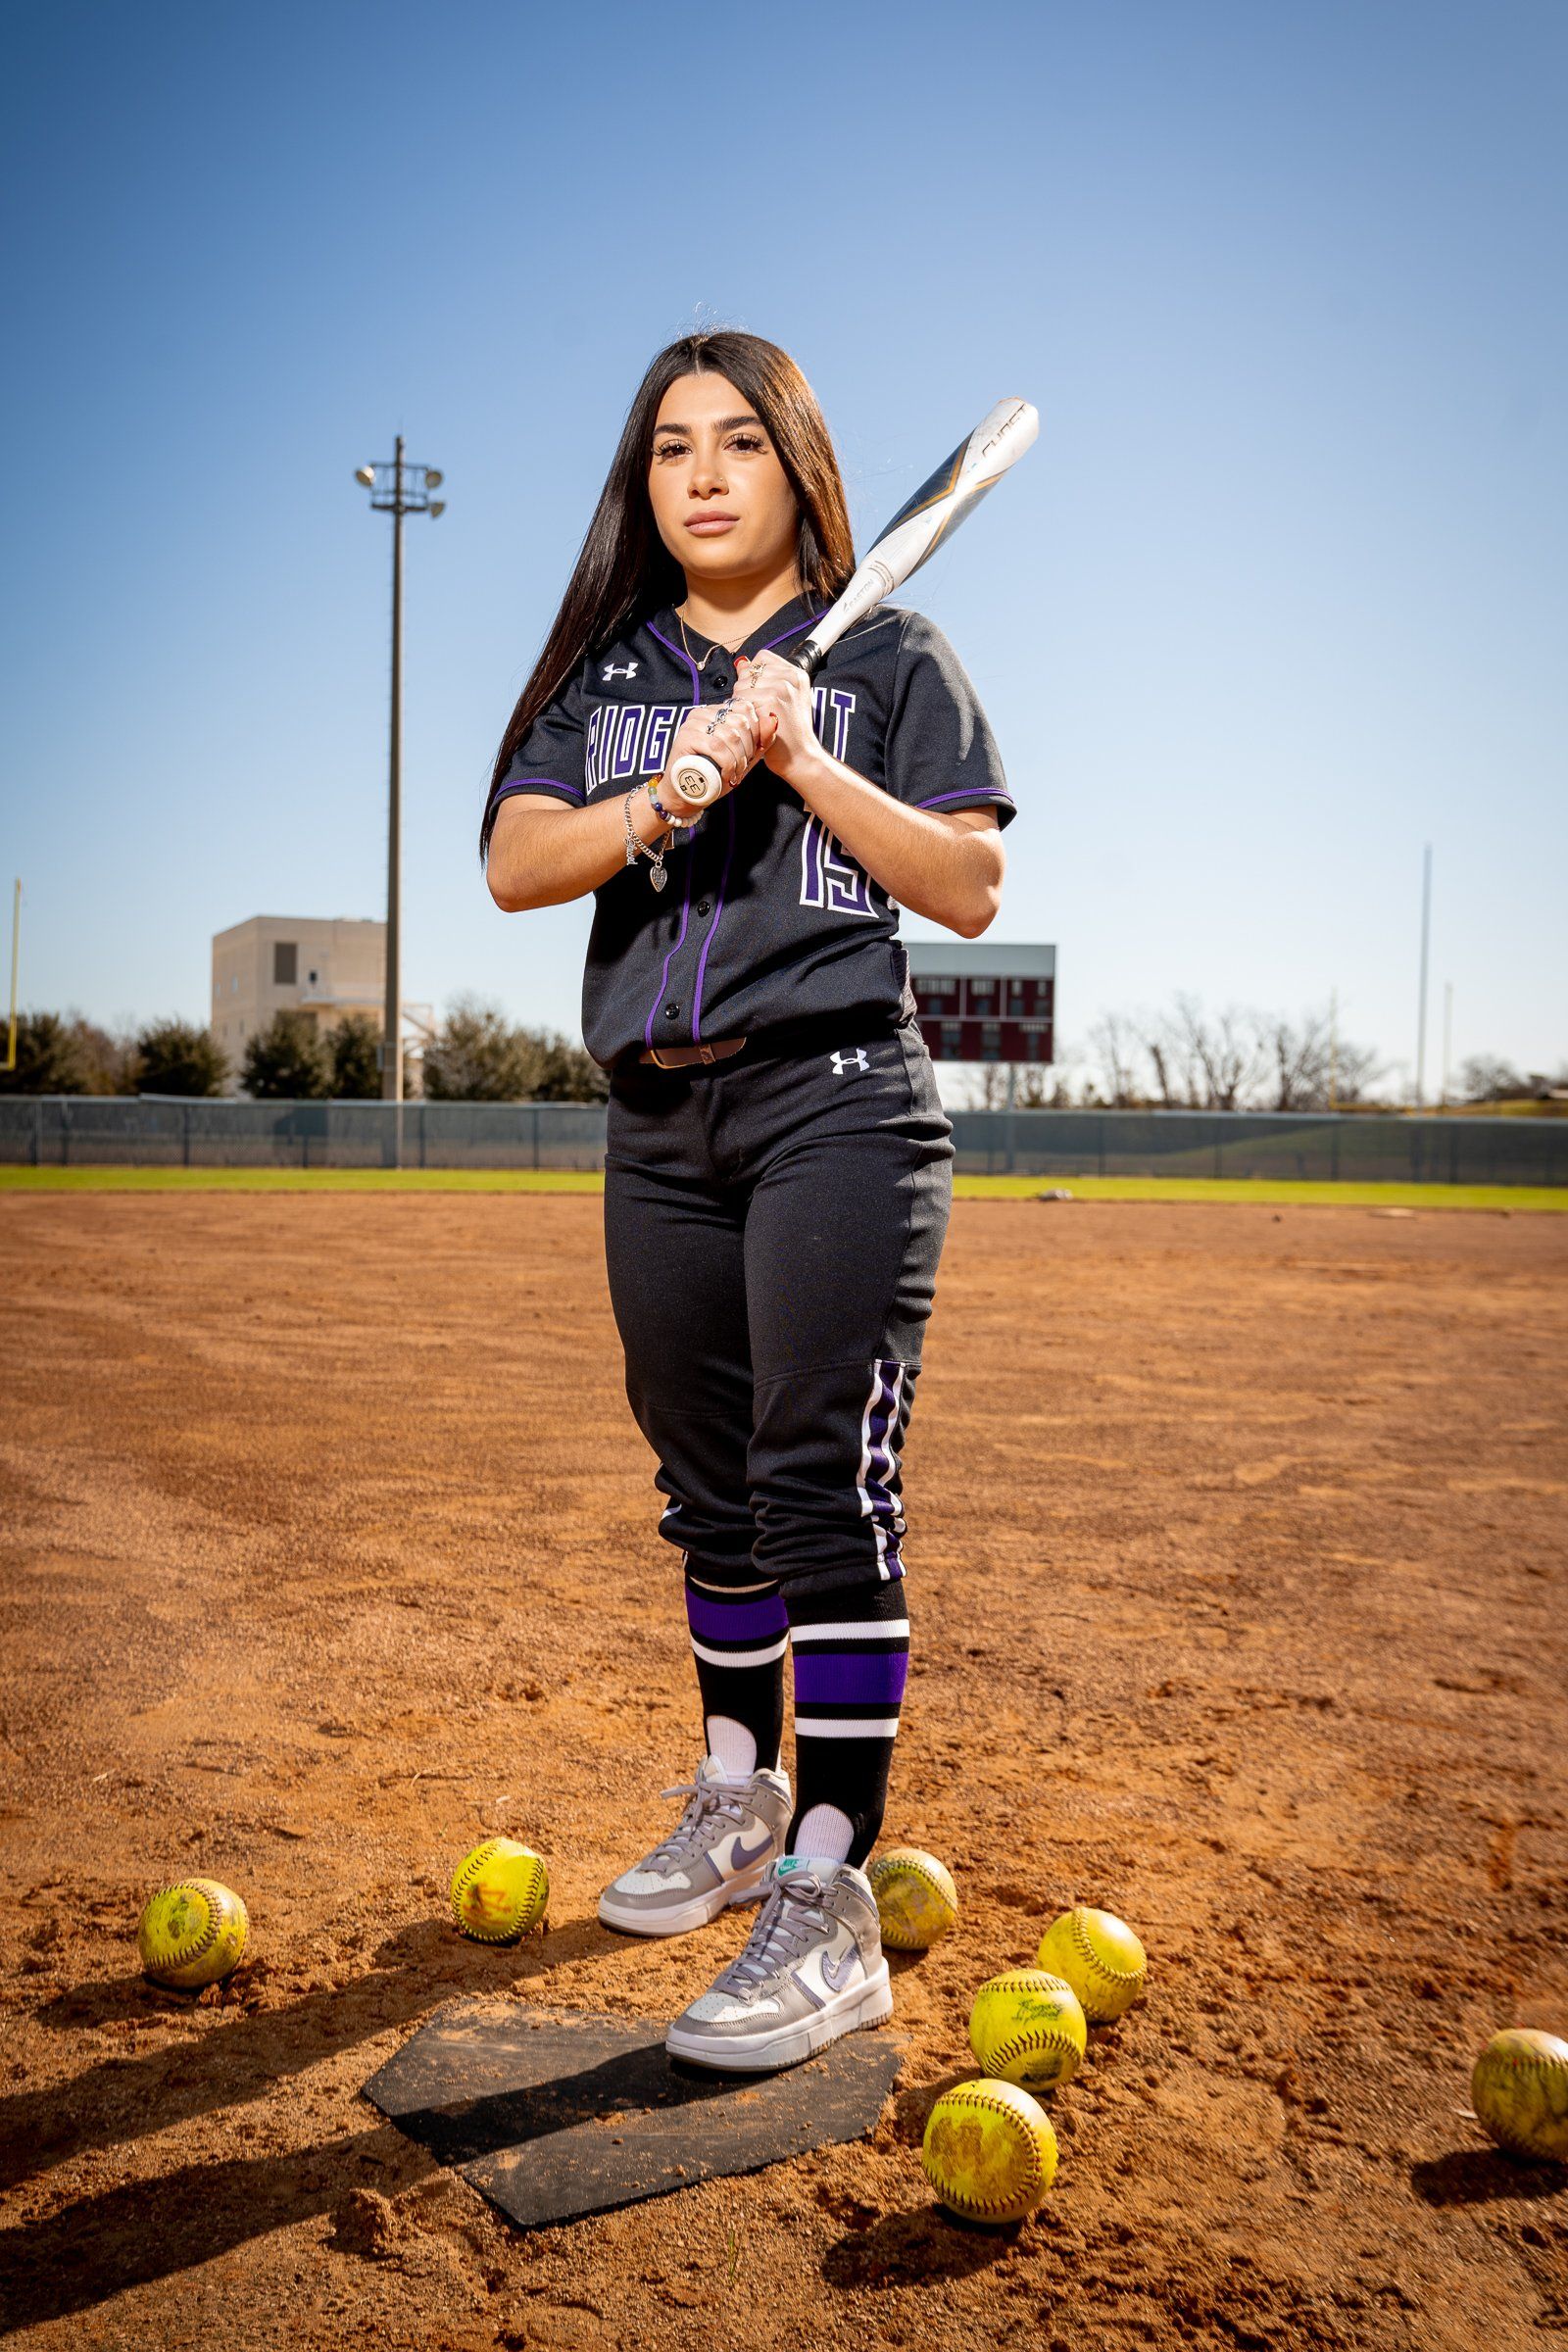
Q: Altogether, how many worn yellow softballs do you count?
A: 7